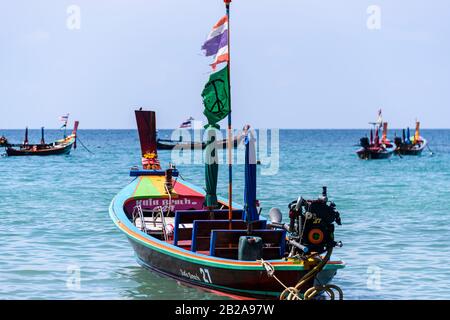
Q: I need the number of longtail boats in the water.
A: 5